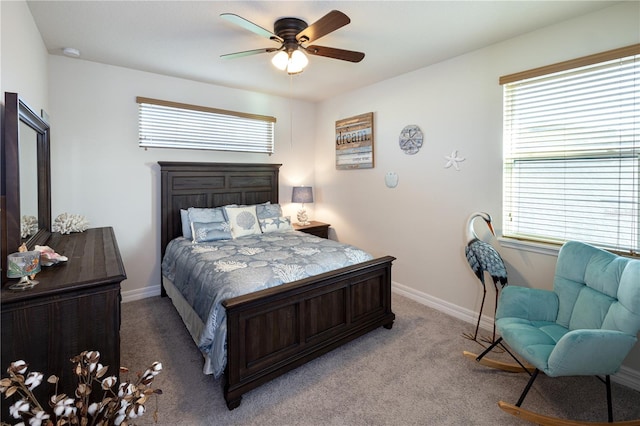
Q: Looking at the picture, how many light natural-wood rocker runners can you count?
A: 2